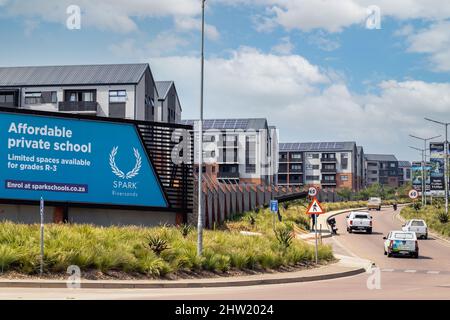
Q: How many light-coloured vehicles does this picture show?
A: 4